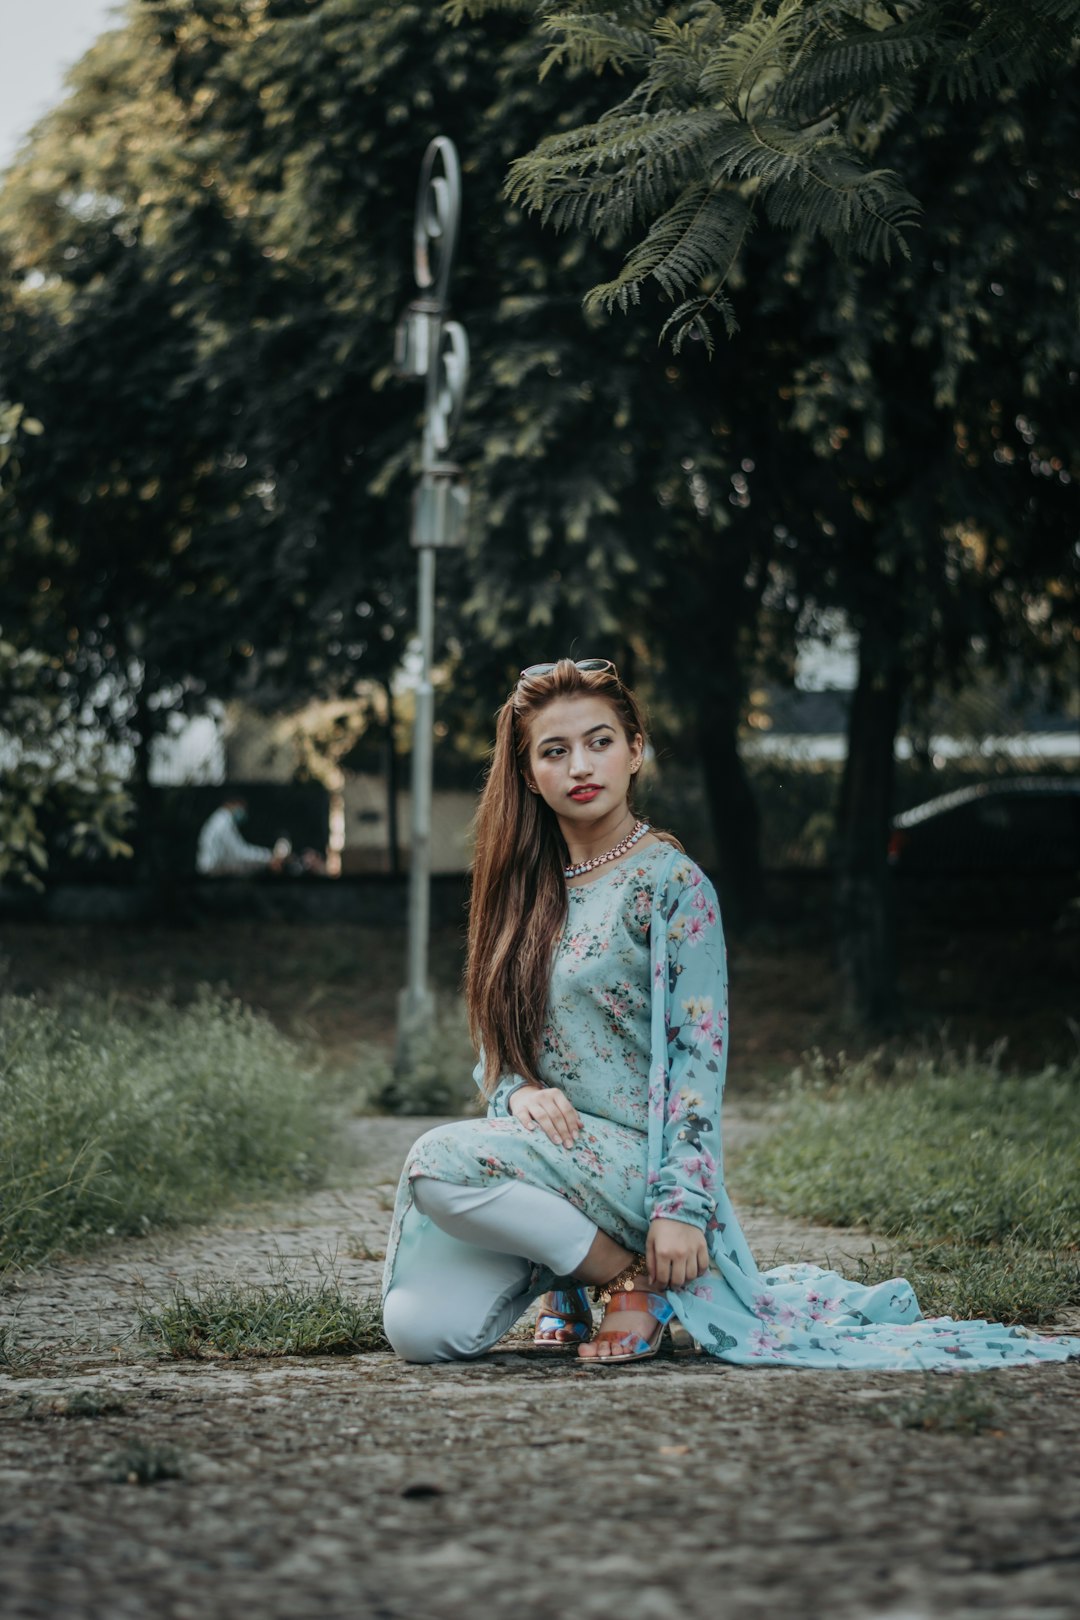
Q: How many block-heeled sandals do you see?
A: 2